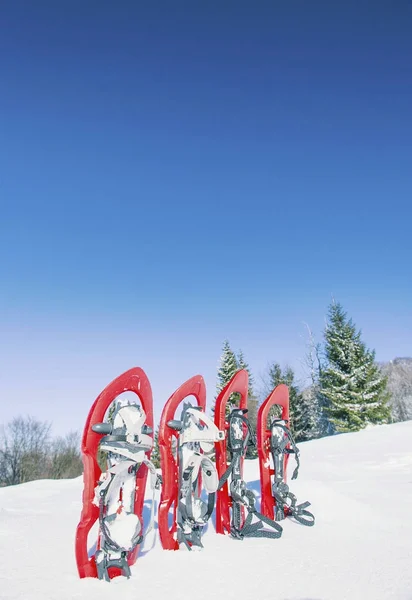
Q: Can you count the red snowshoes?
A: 4